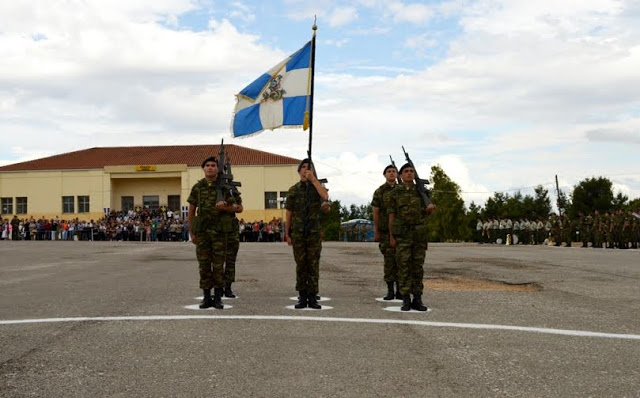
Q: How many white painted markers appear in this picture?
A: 6